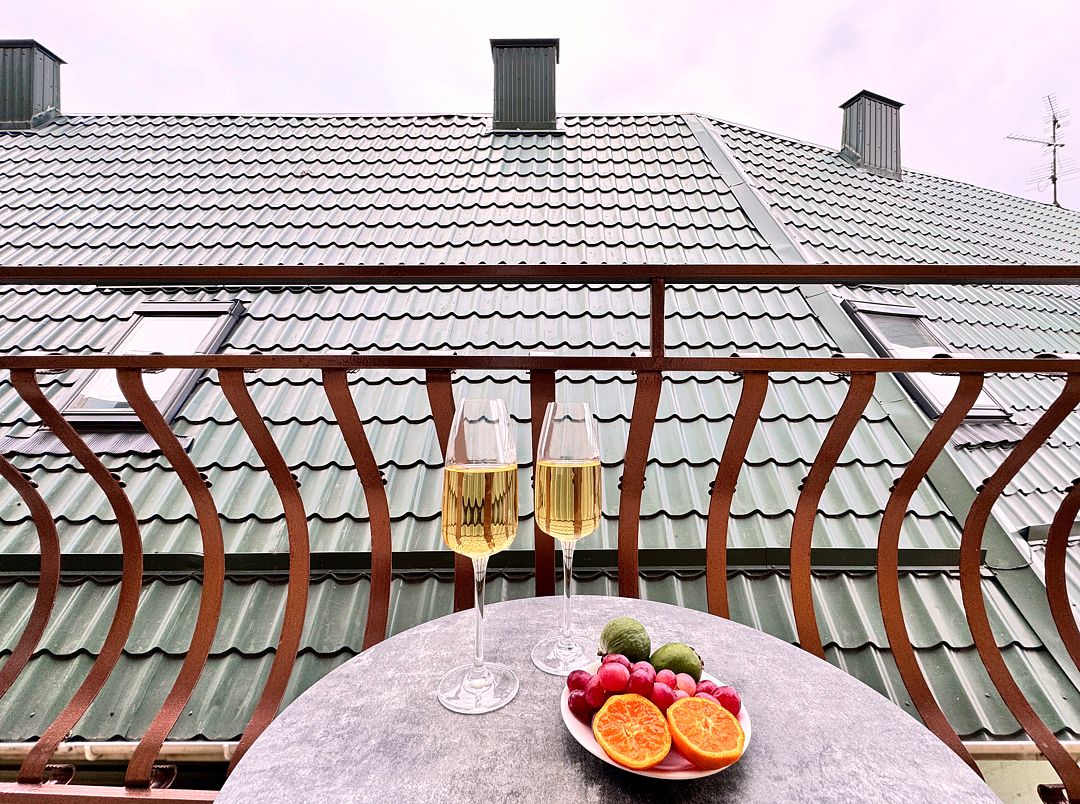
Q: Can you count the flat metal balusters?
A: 13